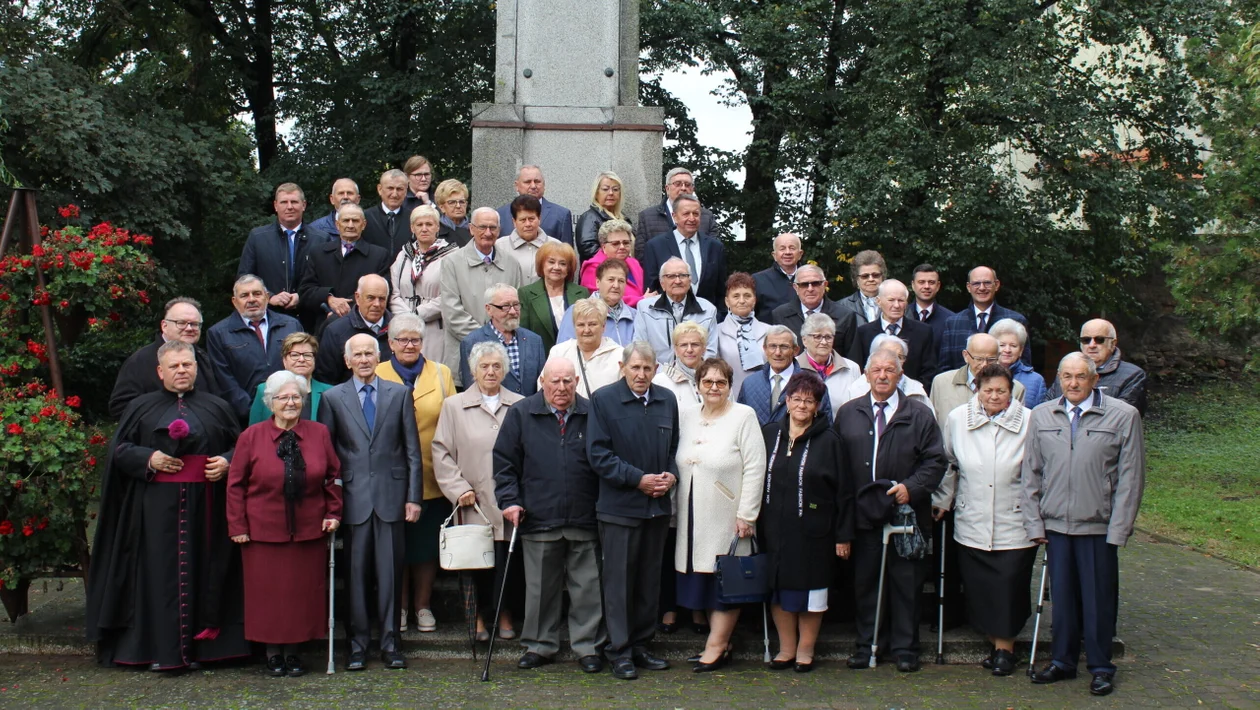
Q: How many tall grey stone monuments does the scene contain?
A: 1